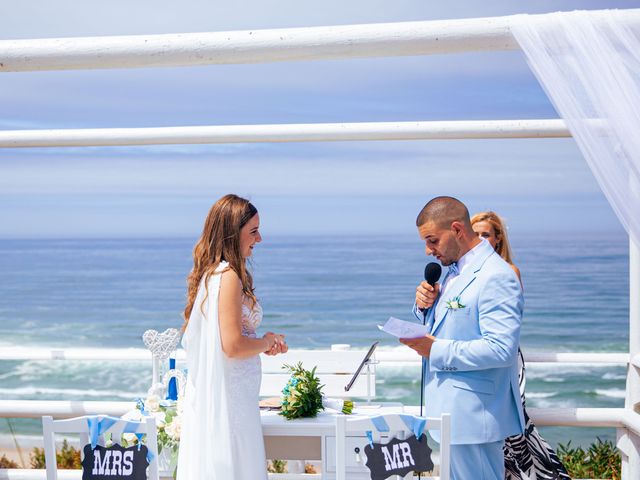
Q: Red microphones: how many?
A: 0